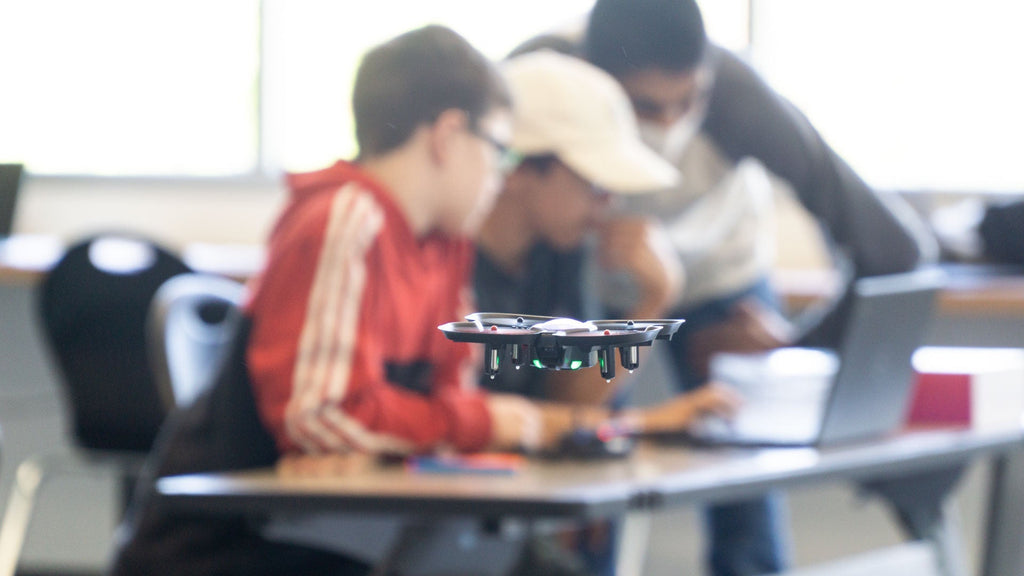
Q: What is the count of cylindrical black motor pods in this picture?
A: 4